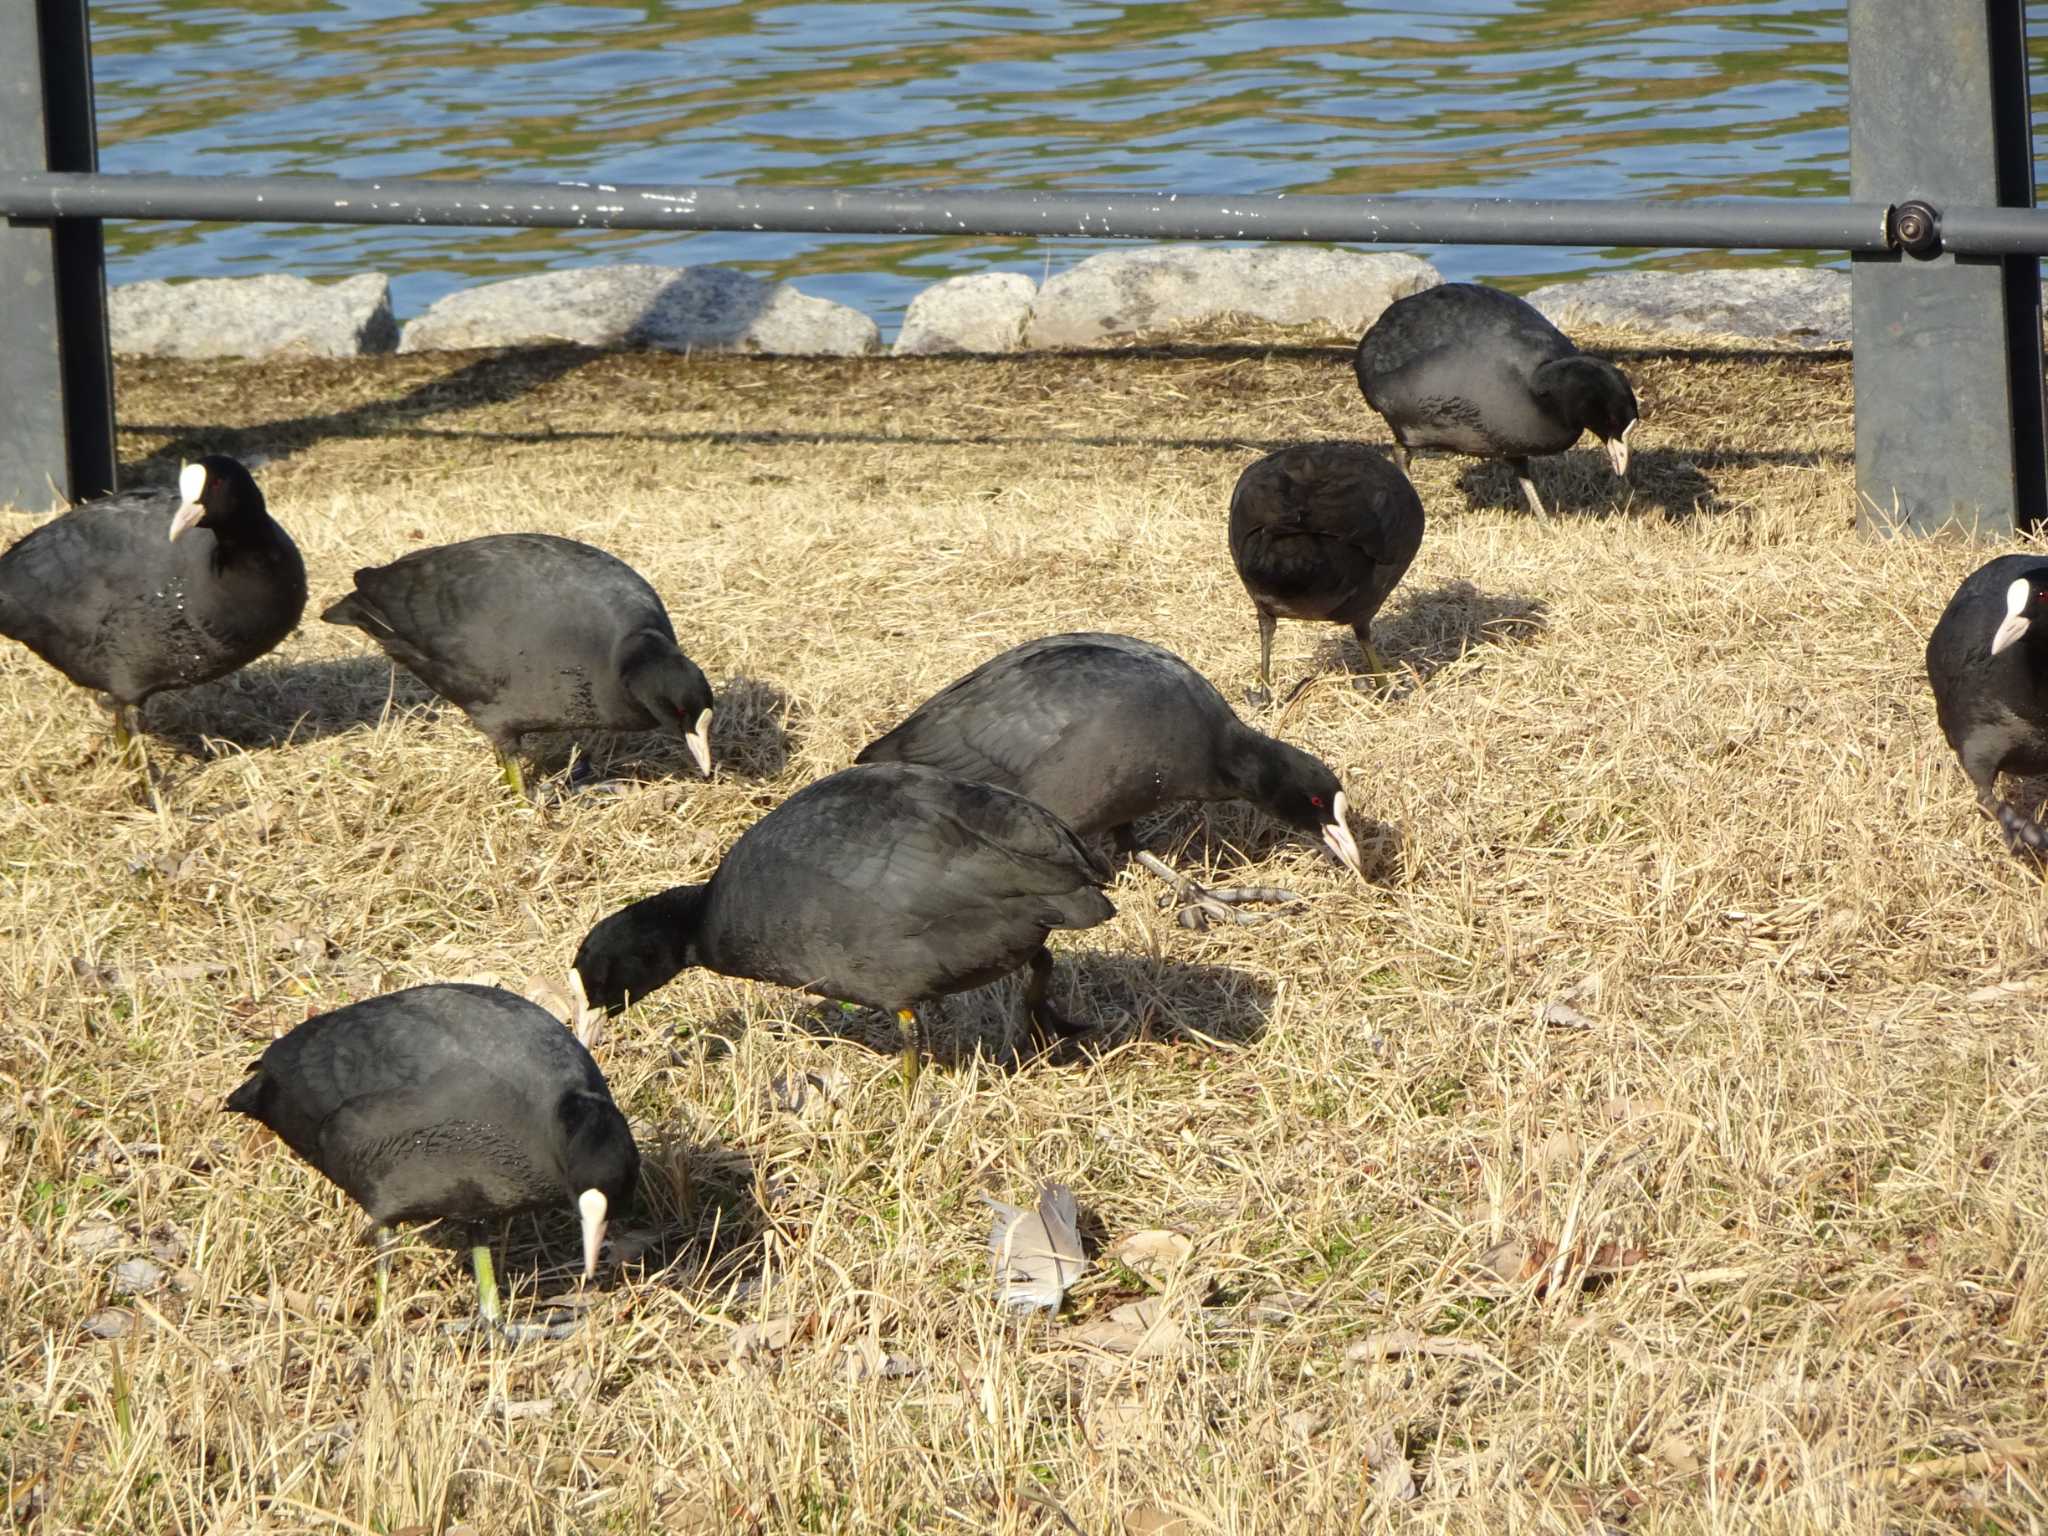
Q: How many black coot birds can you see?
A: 8